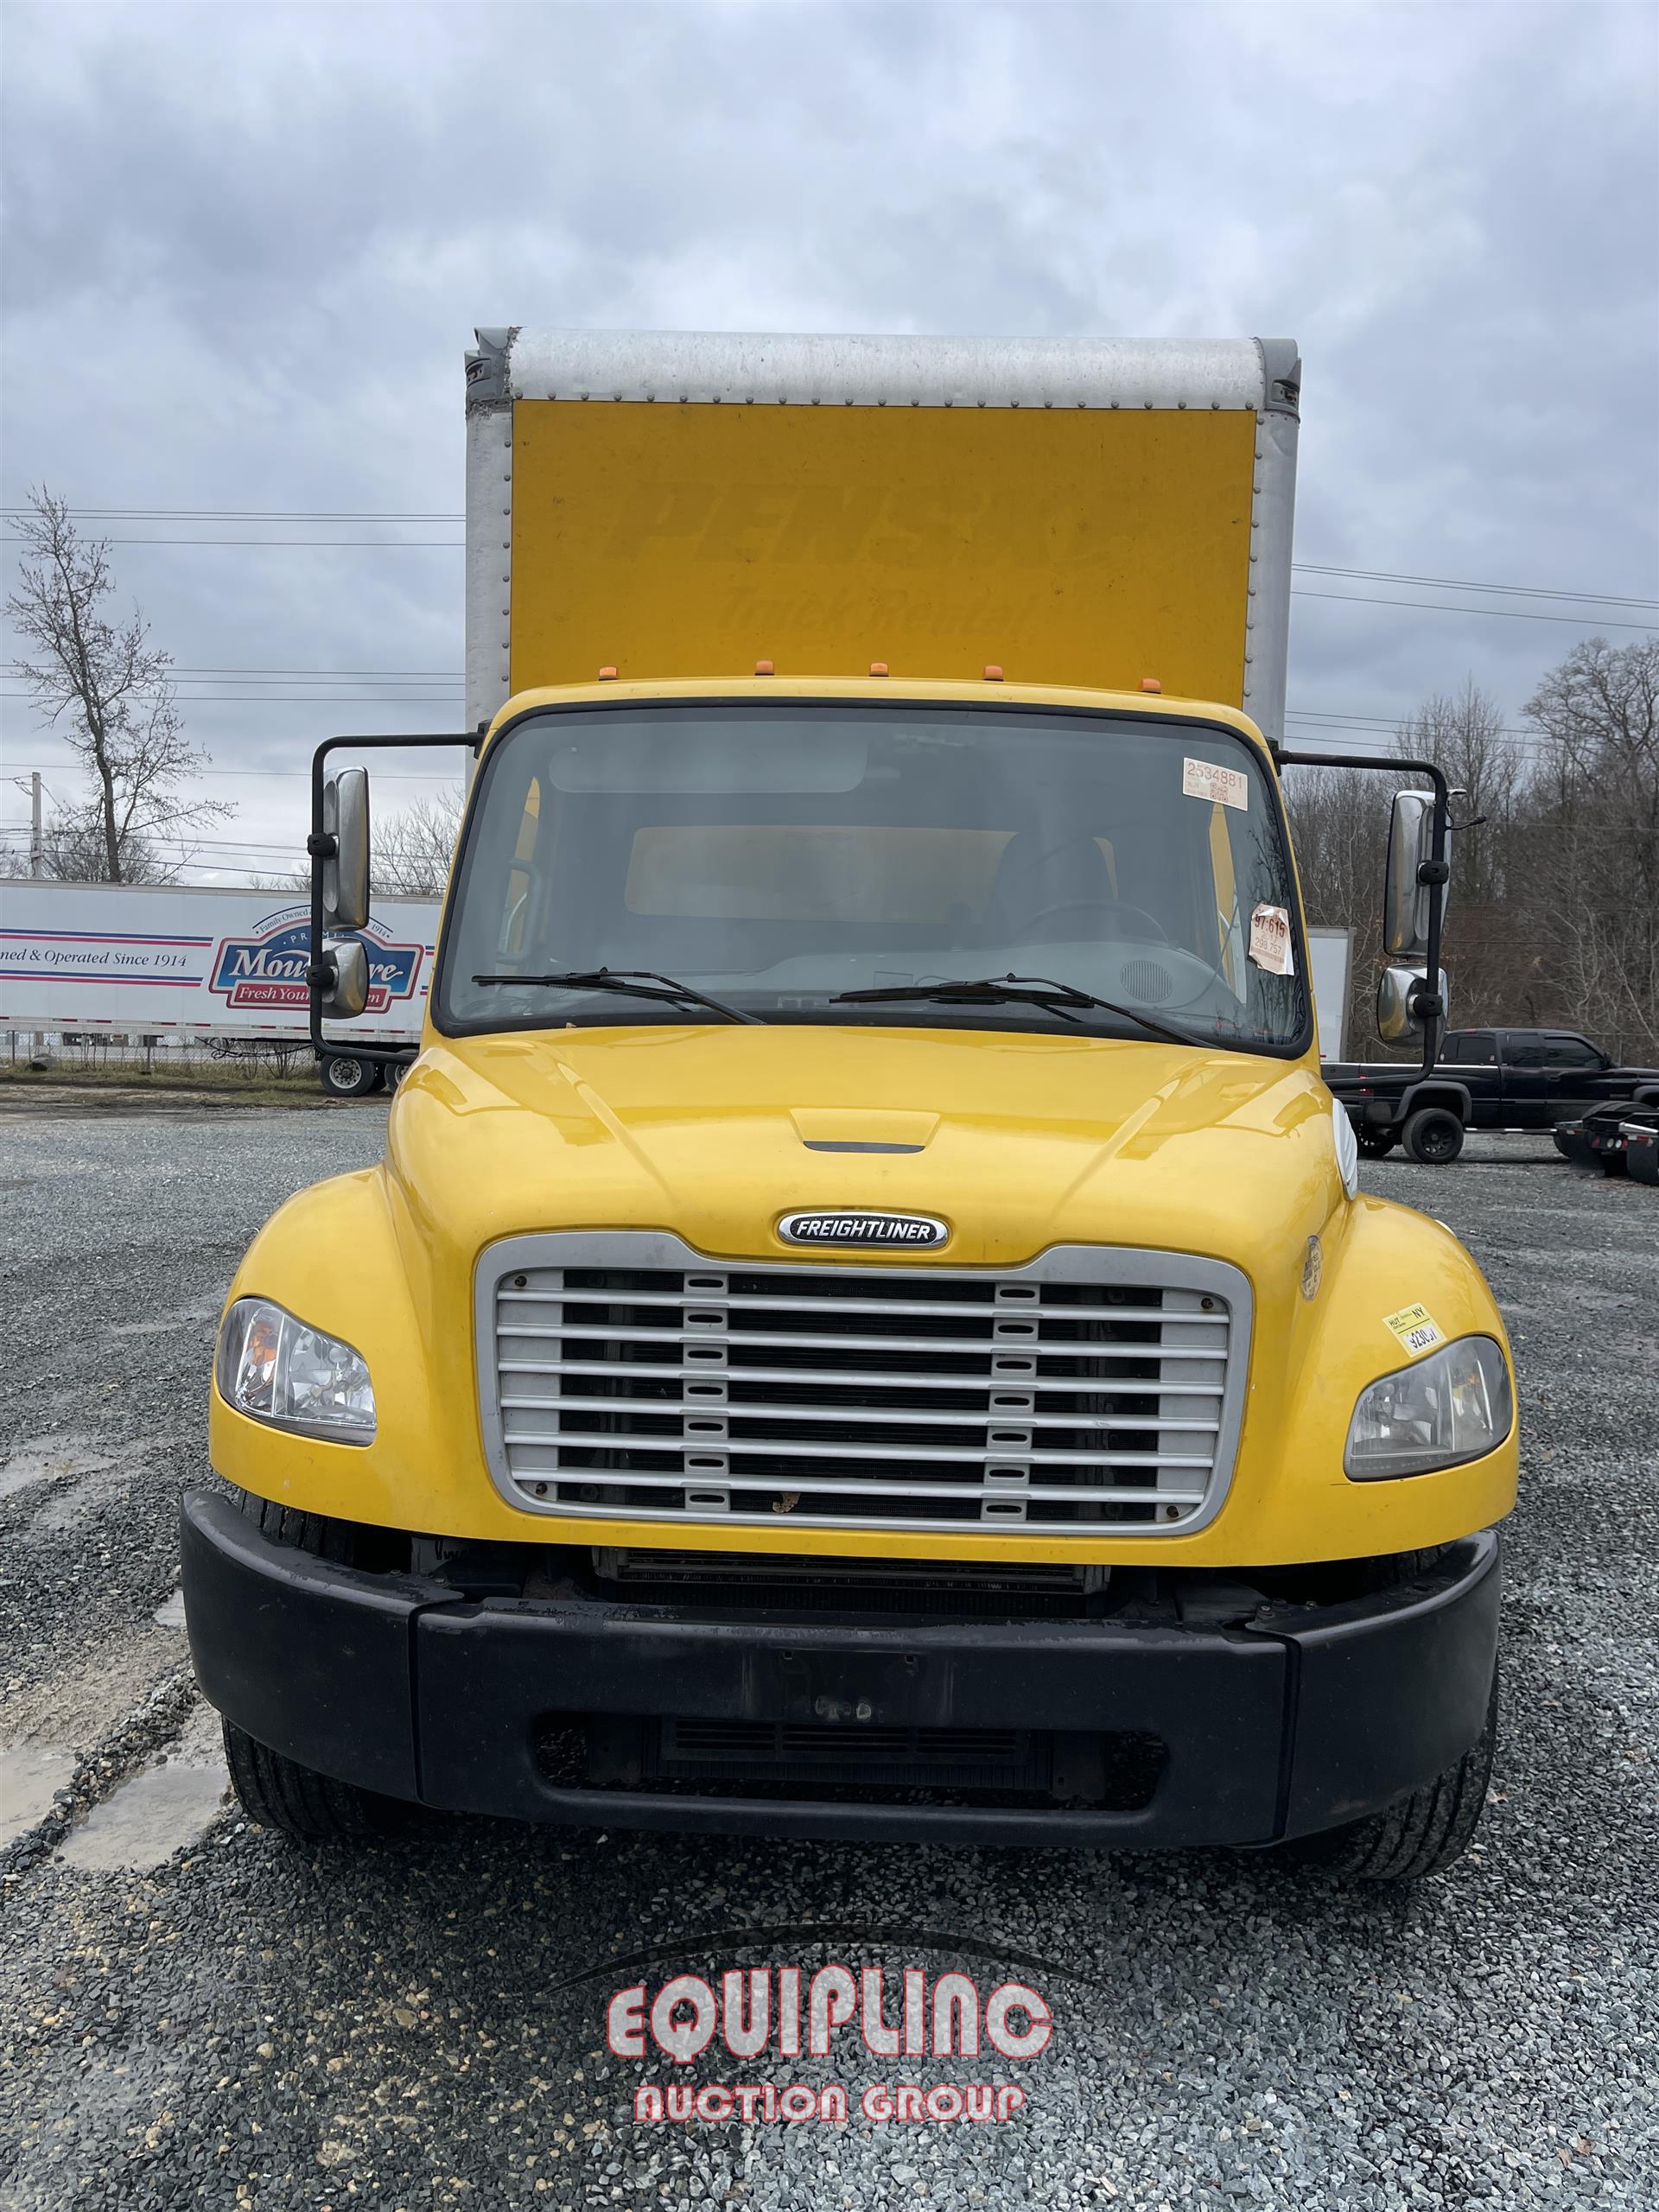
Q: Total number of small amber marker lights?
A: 5